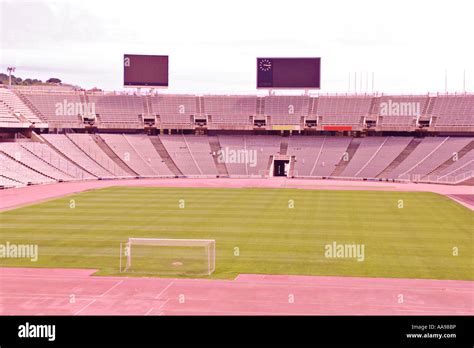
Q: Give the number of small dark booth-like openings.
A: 7